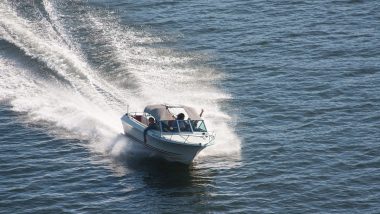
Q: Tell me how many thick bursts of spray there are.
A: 2